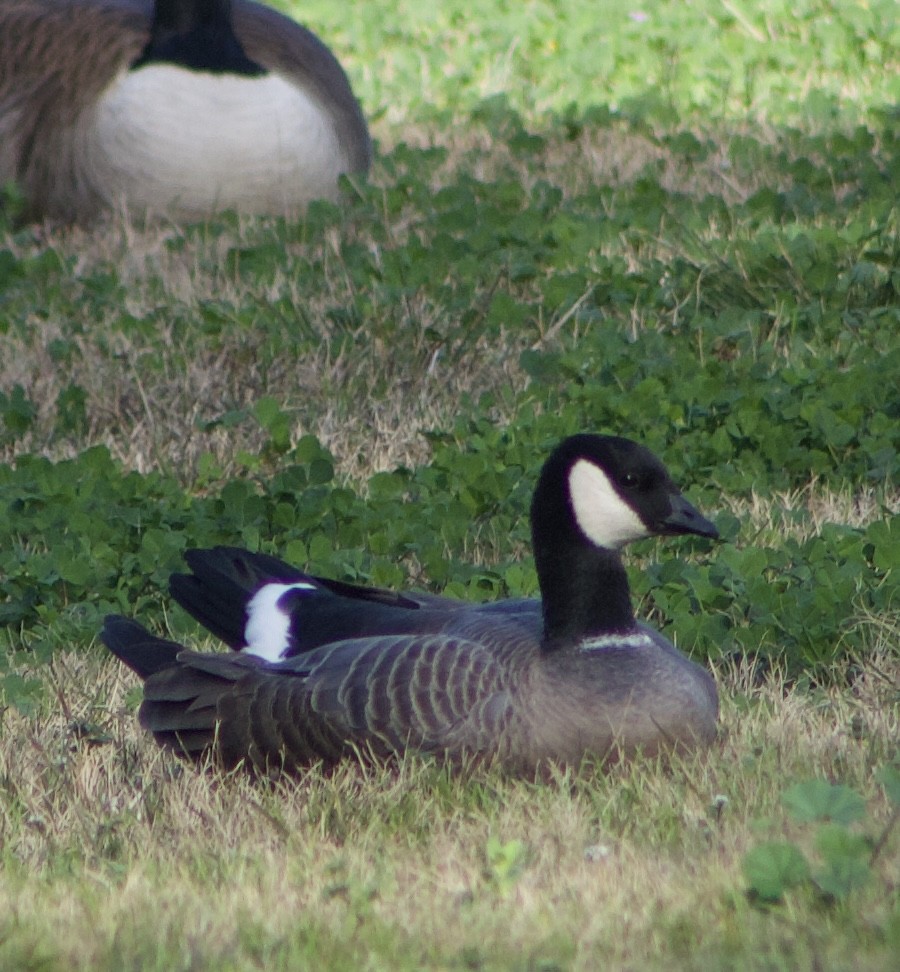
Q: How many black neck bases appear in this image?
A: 2